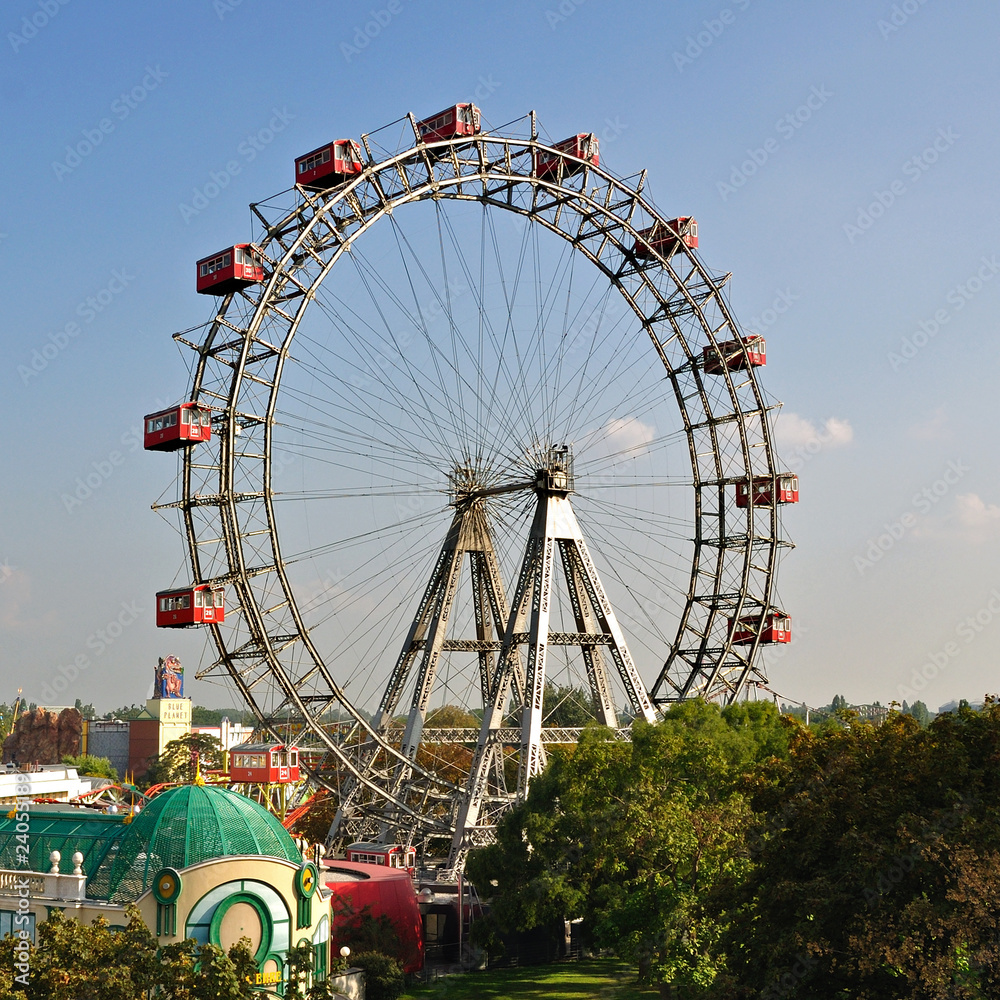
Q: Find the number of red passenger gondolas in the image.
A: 12